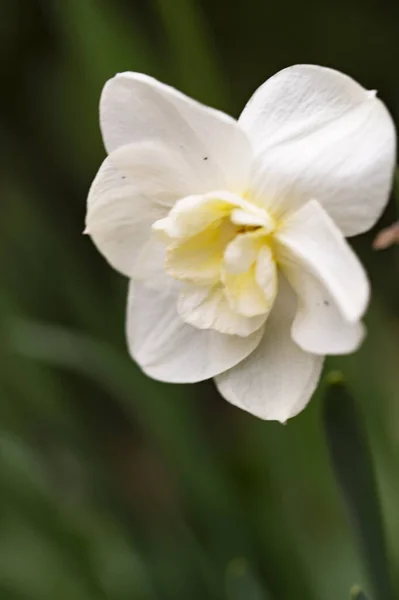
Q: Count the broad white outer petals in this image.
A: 6